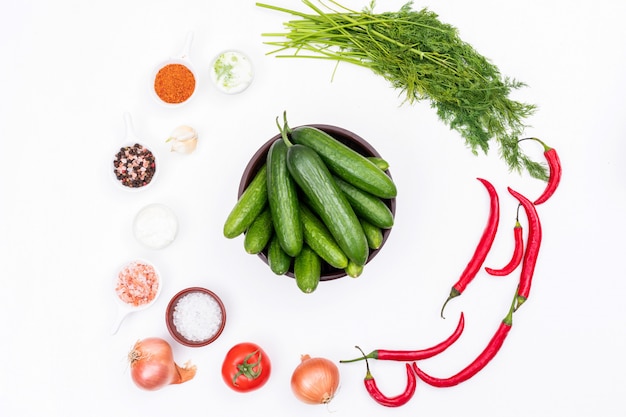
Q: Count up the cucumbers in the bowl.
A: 12